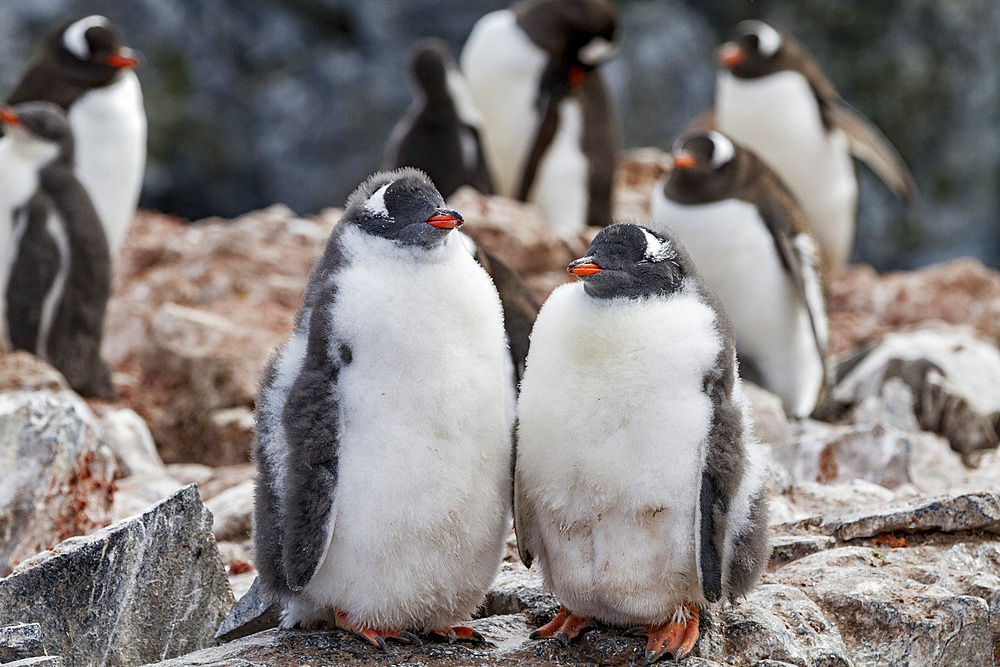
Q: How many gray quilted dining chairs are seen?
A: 0